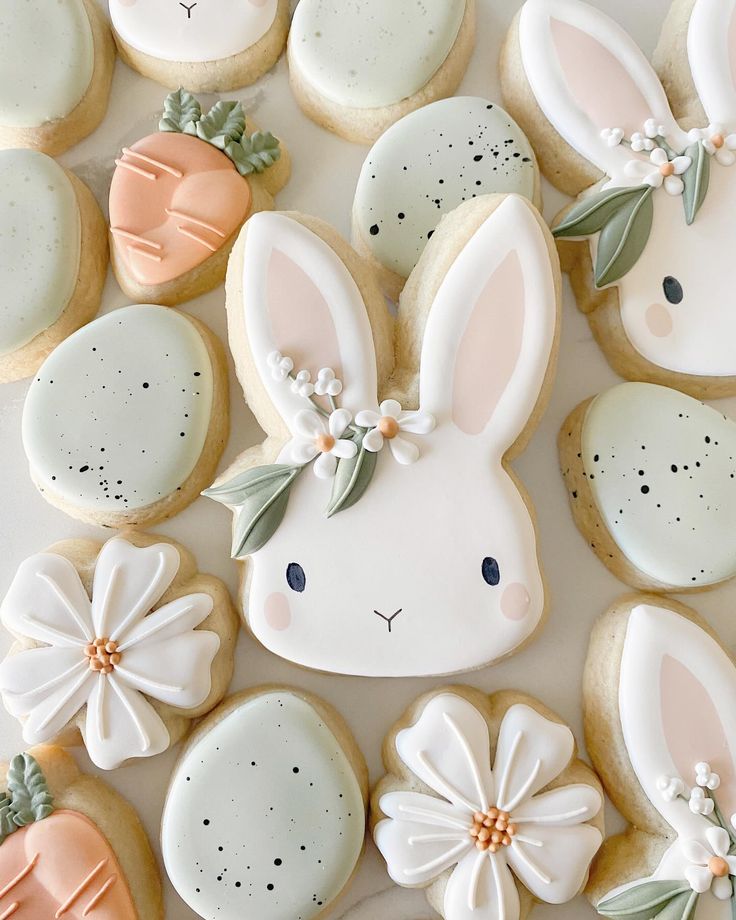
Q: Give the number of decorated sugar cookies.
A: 15